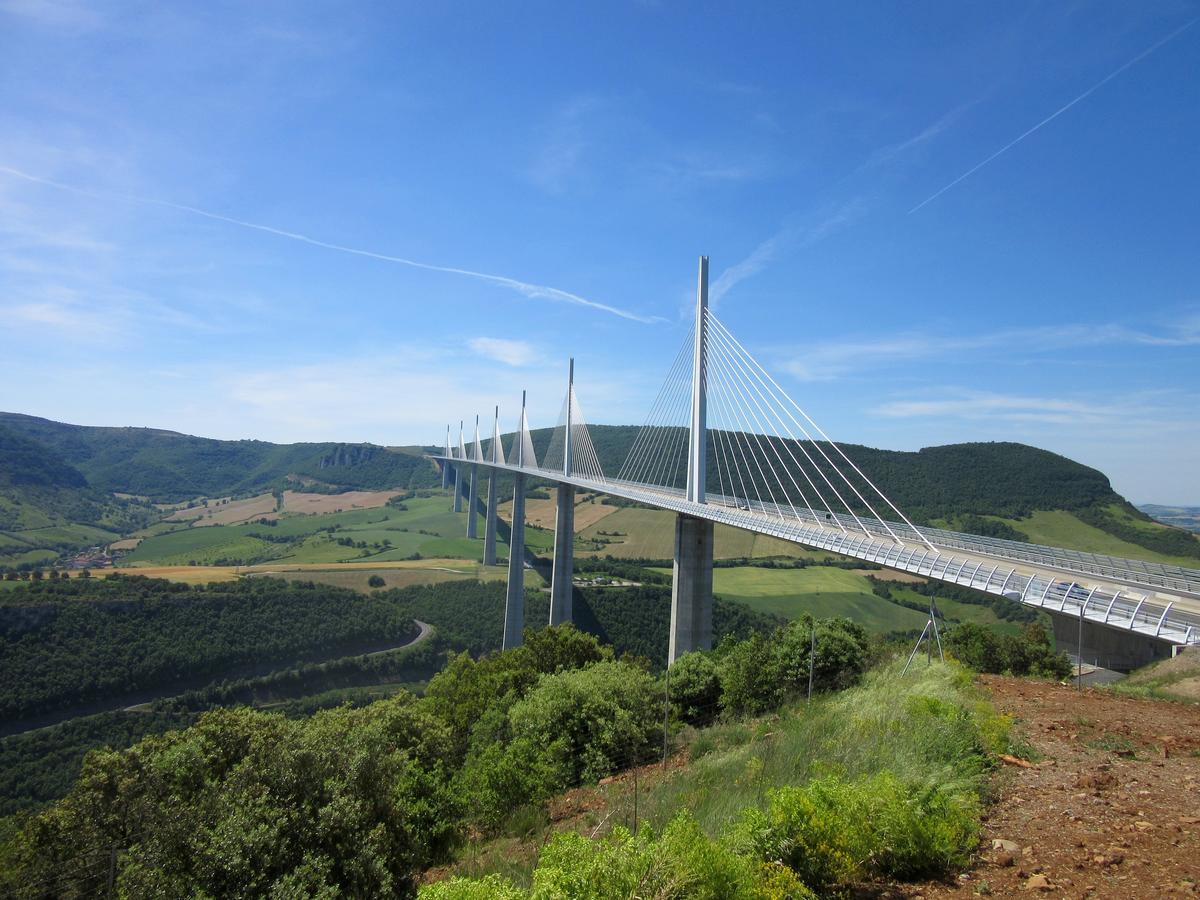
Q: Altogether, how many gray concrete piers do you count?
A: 7